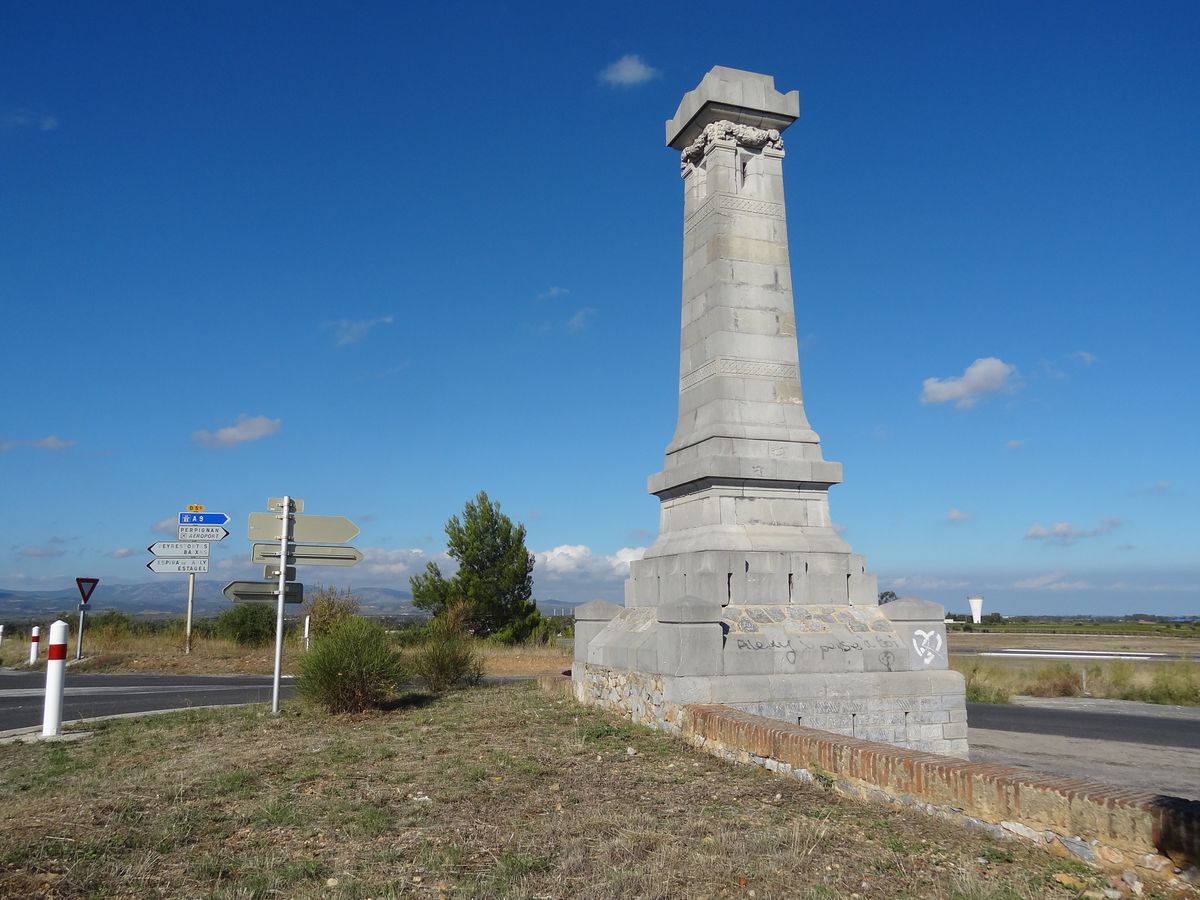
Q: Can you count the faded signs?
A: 2